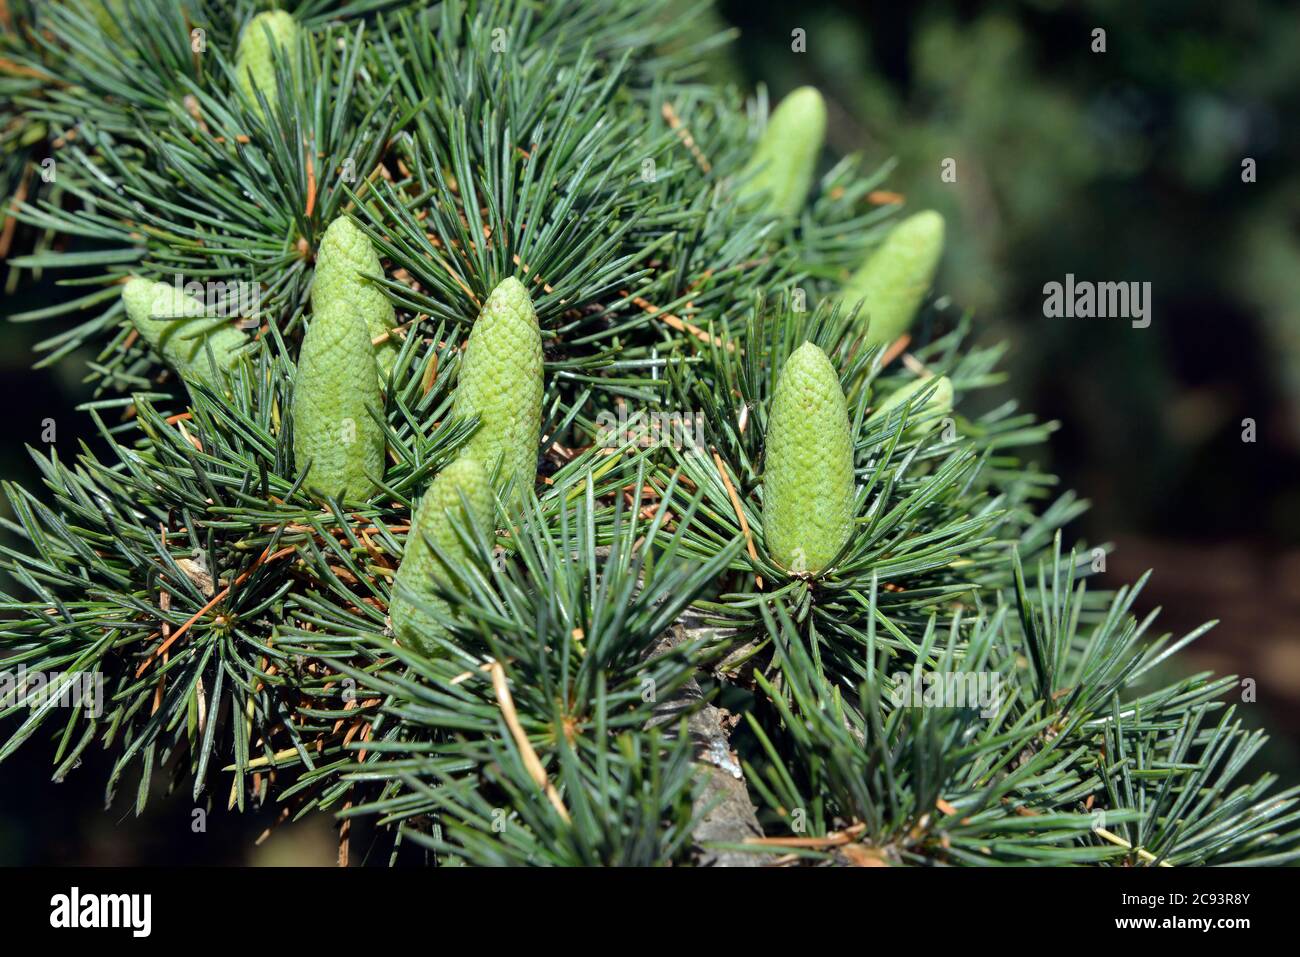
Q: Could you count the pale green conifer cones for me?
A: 10